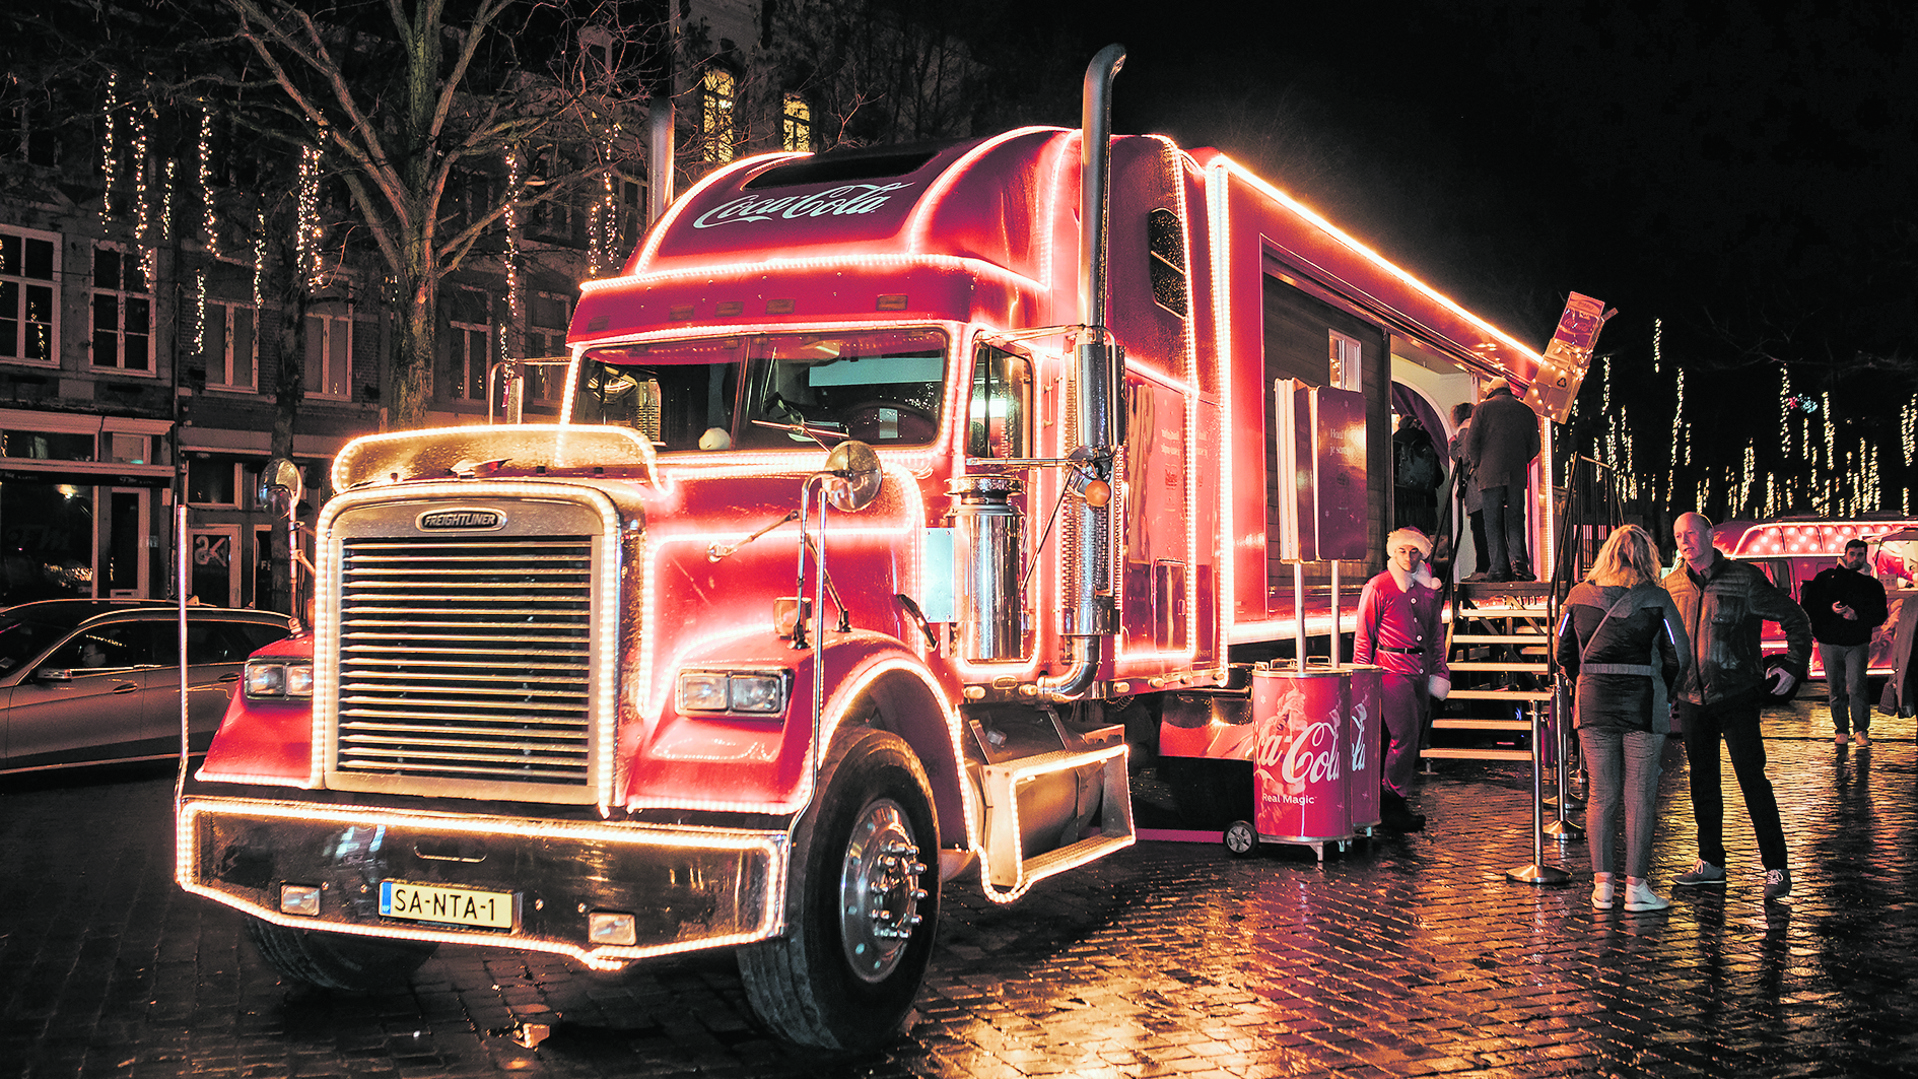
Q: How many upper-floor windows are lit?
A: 2